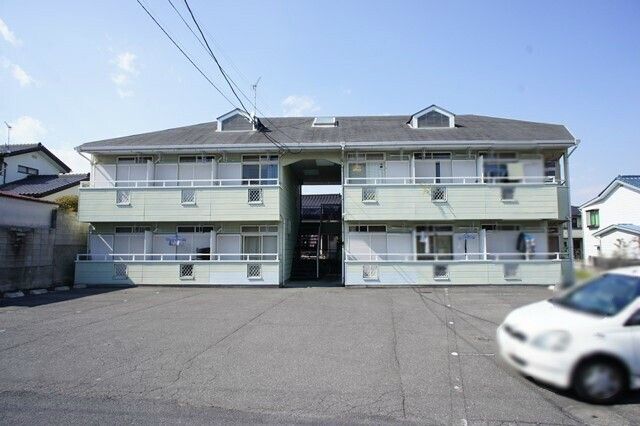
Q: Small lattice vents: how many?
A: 12